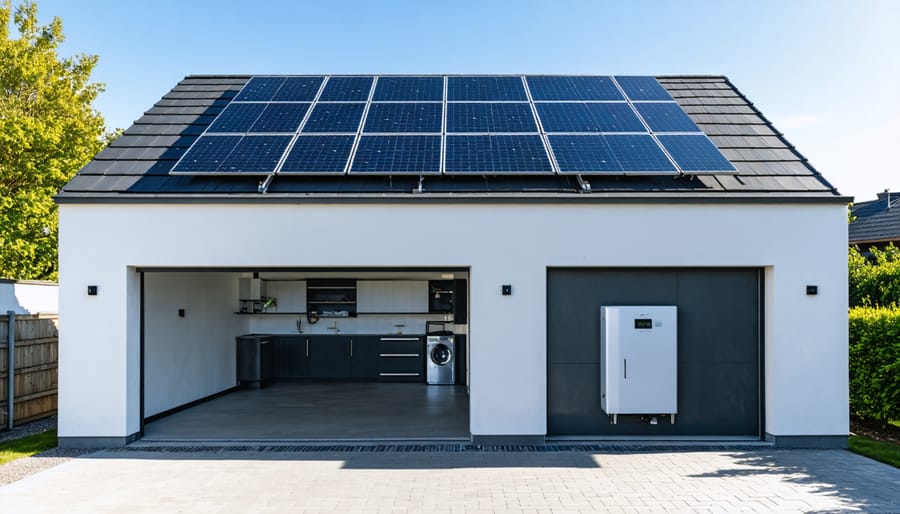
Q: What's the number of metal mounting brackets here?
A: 3